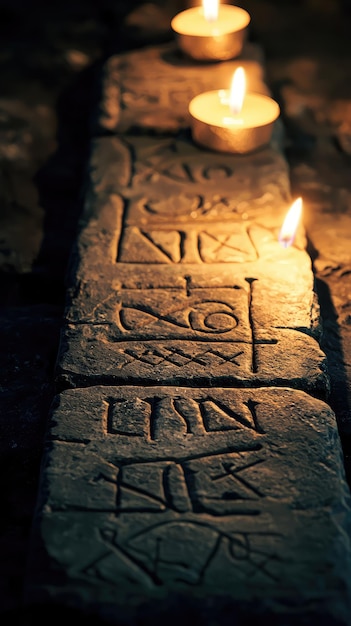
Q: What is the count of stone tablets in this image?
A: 3